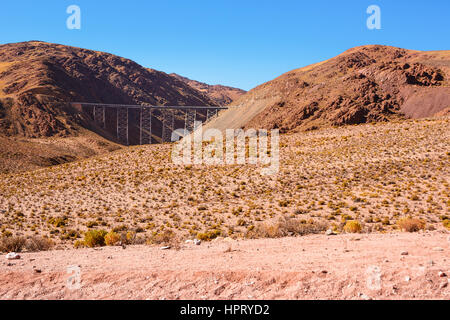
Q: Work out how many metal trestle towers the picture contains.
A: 6